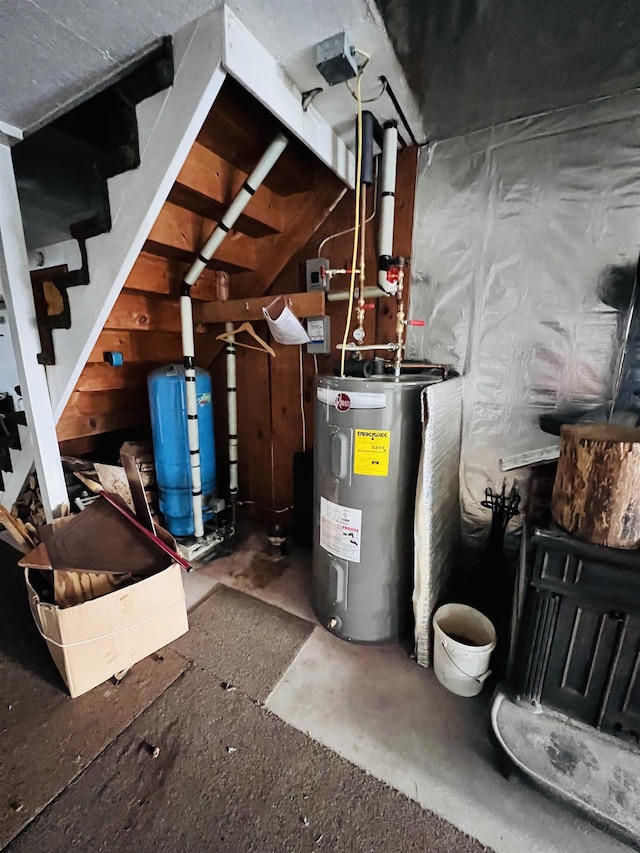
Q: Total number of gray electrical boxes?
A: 3